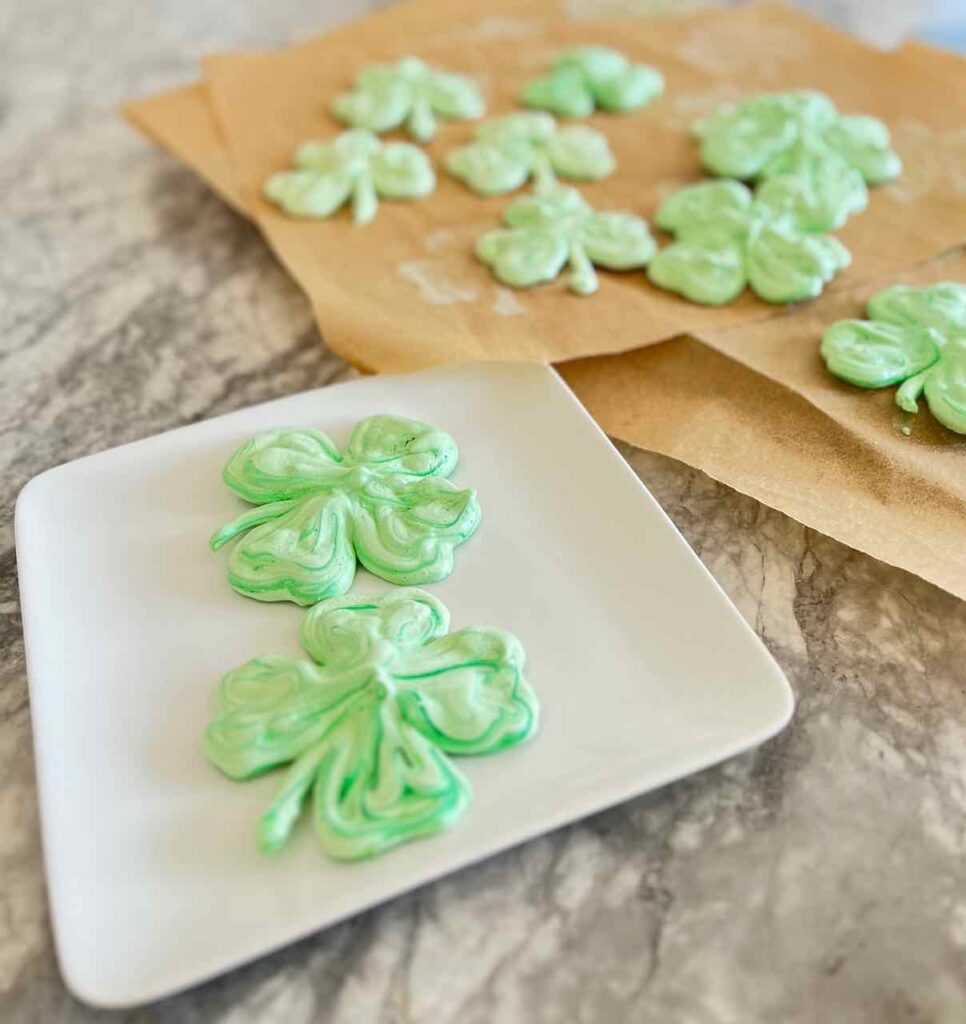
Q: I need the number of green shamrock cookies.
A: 10